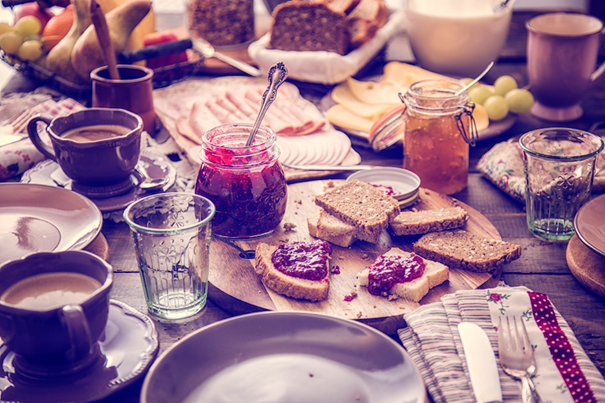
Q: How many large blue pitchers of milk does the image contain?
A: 0